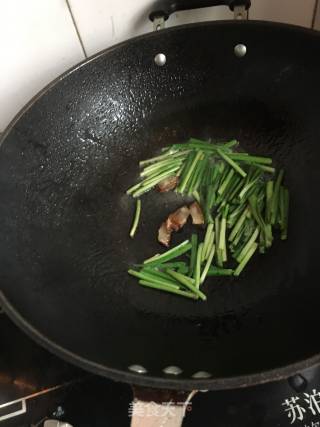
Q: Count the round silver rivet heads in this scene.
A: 5